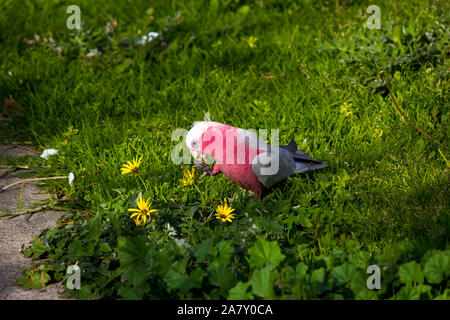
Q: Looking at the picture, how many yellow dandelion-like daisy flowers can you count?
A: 4